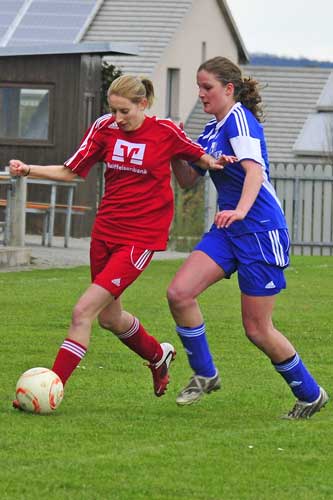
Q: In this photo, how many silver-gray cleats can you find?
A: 2